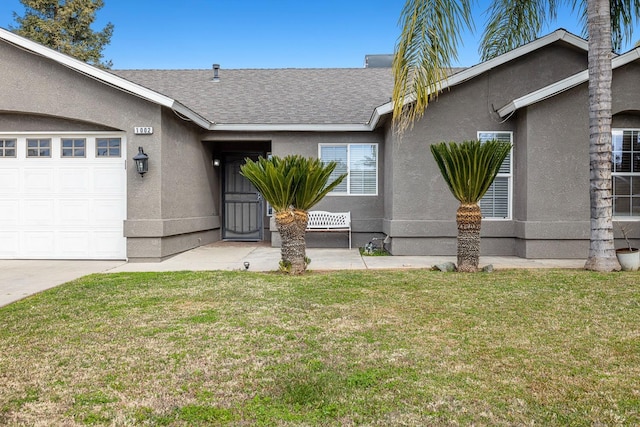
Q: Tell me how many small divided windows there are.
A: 4